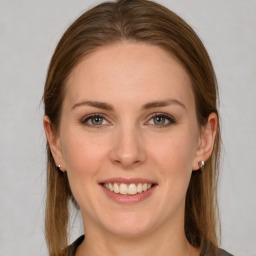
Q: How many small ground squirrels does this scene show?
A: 0